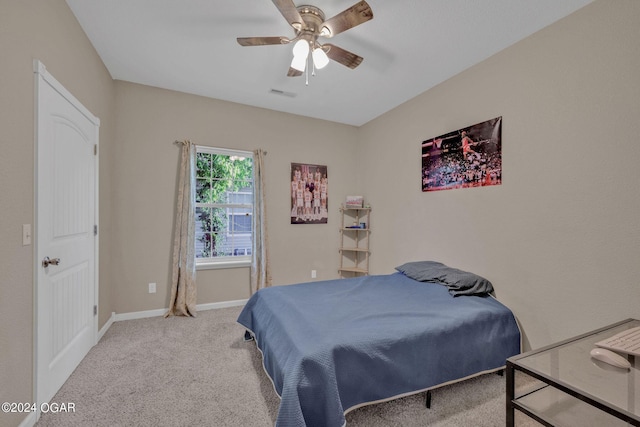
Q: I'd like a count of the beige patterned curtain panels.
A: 2